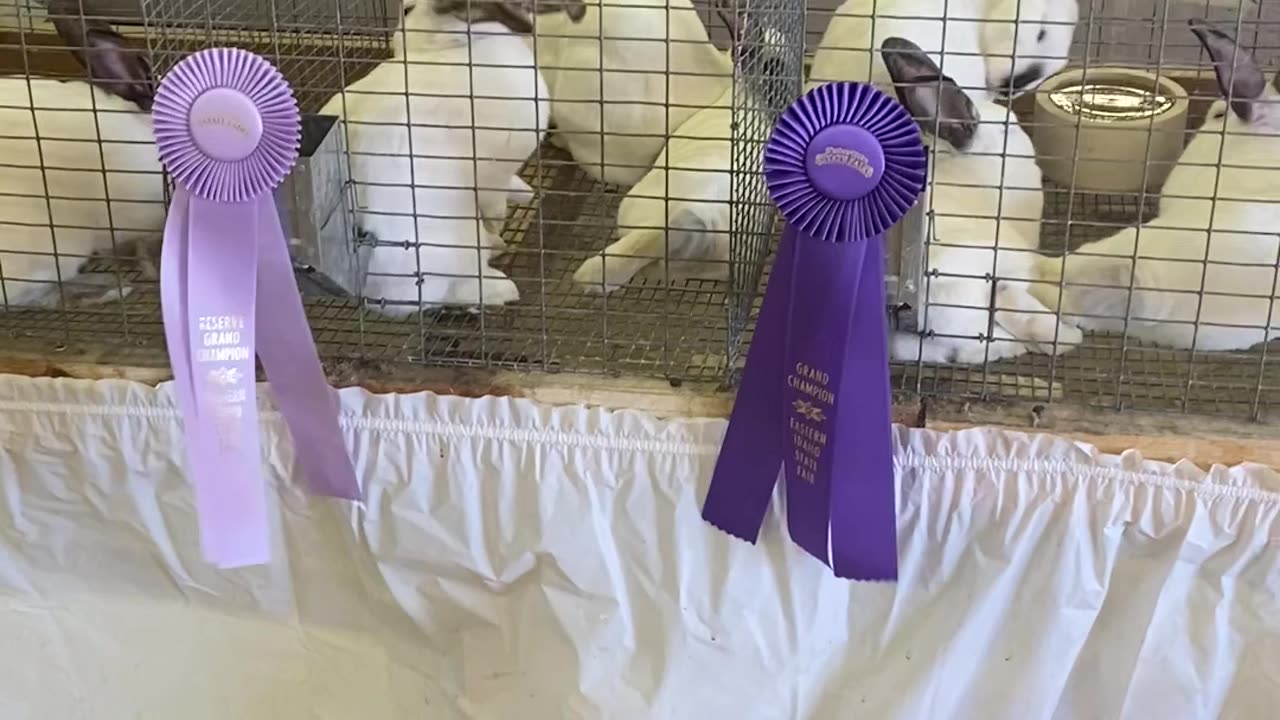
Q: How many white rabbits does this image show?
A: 7